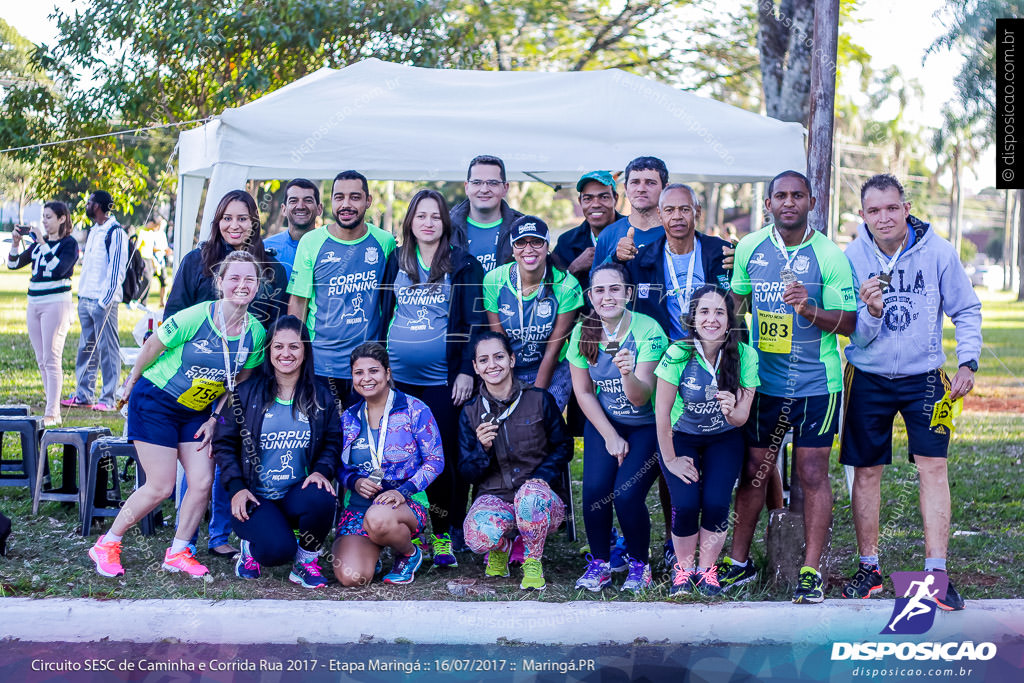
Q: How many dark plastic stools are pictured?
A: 4